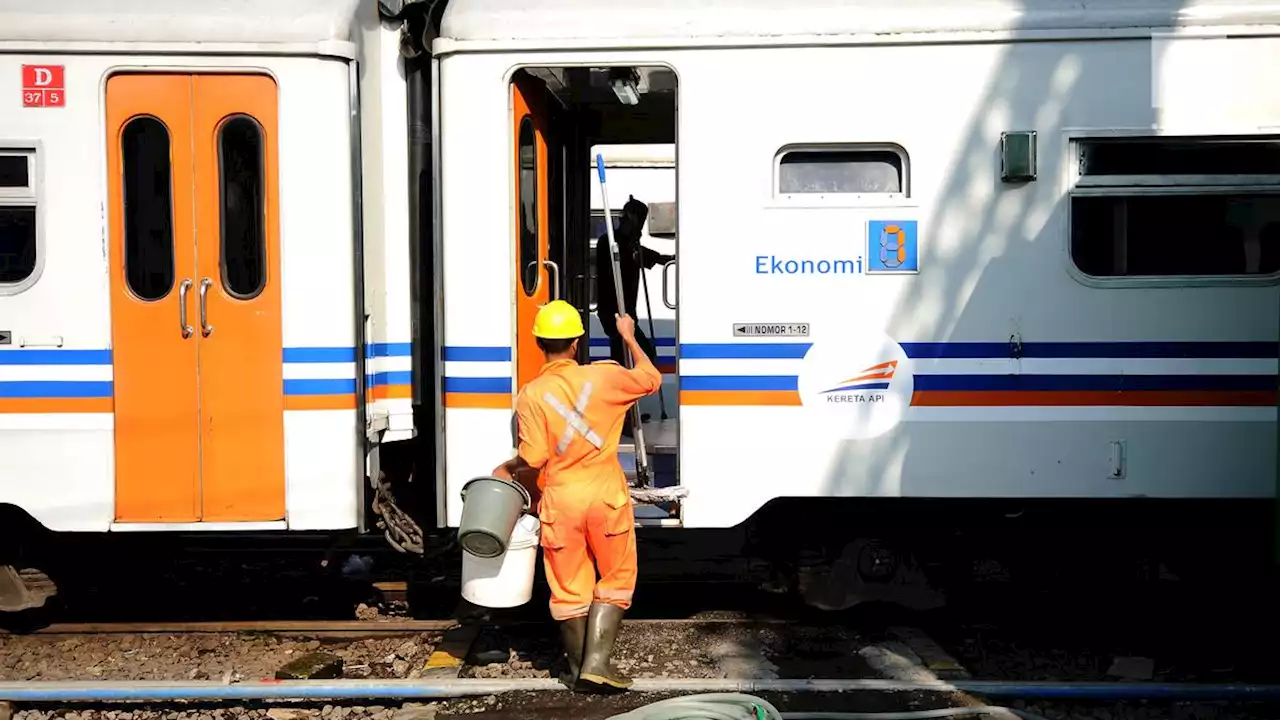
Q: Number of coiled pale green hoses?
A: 1